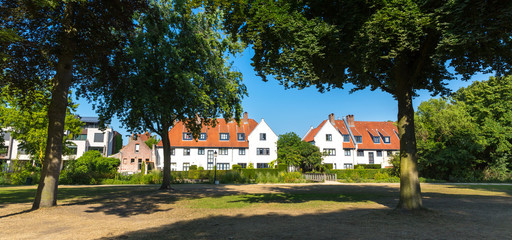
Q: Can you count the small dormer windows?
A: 8